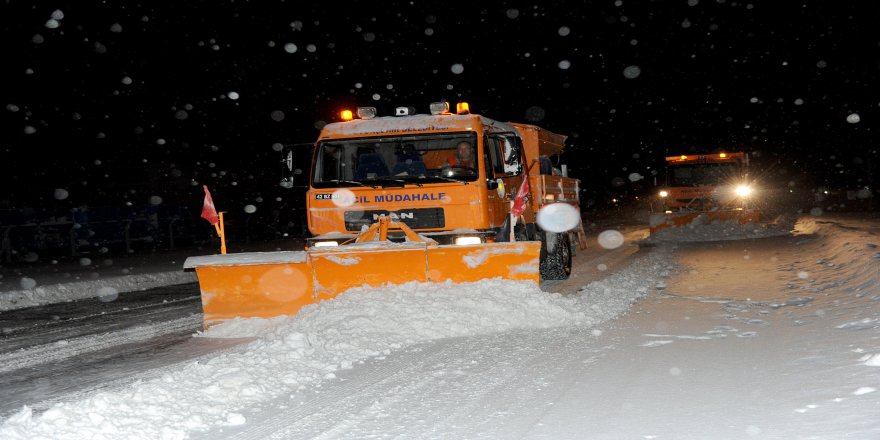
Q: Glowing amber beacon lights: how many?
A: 4